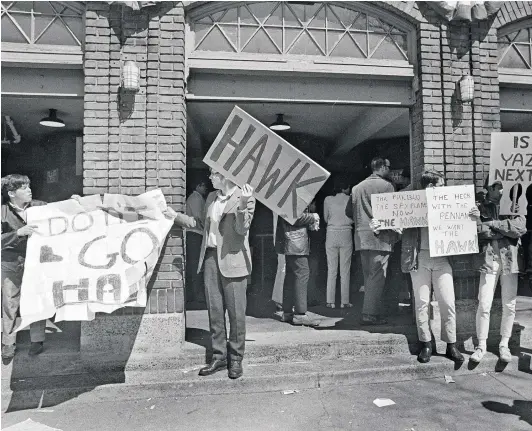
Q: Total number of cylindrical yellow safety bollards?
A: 0